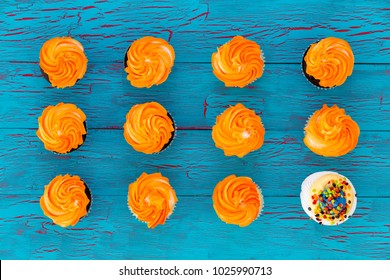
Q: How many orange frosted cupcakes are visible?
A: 11